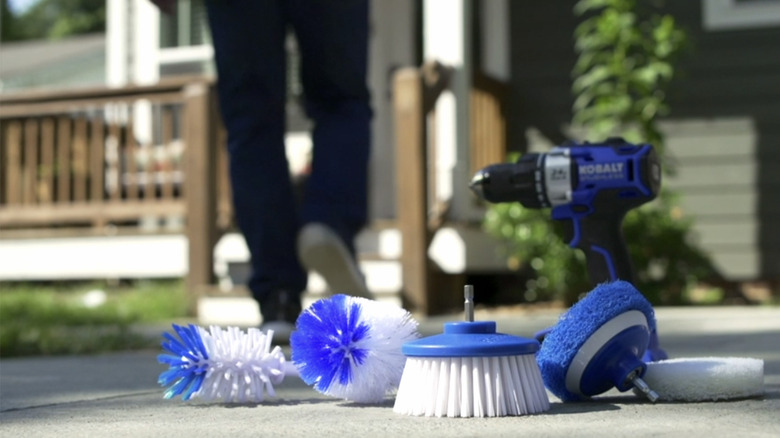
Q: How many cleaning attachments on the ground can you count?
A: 5